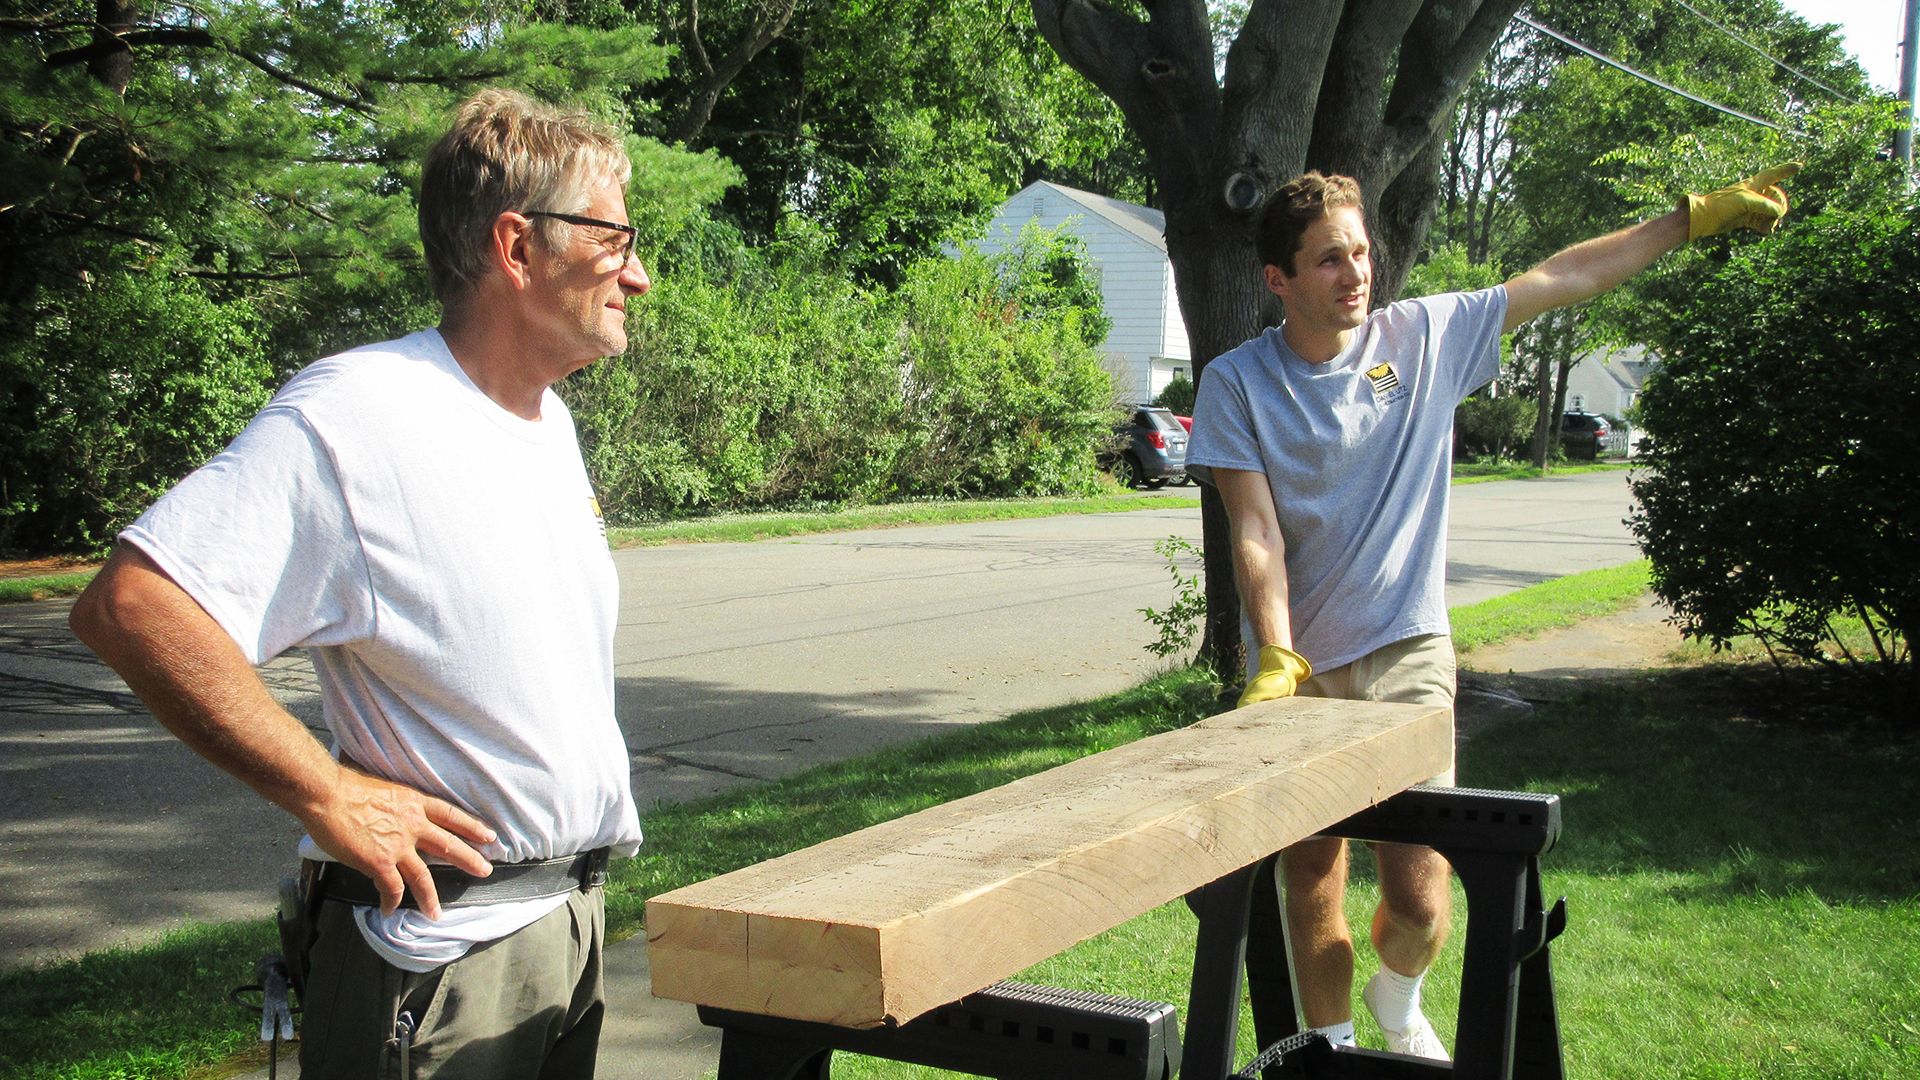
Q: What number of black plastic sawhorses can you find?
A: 2